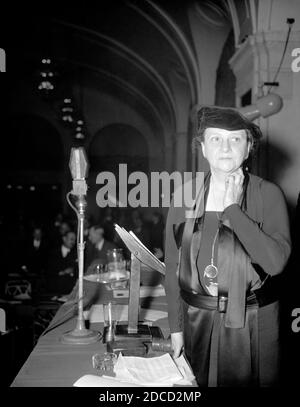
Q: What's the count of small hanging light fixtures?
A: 3